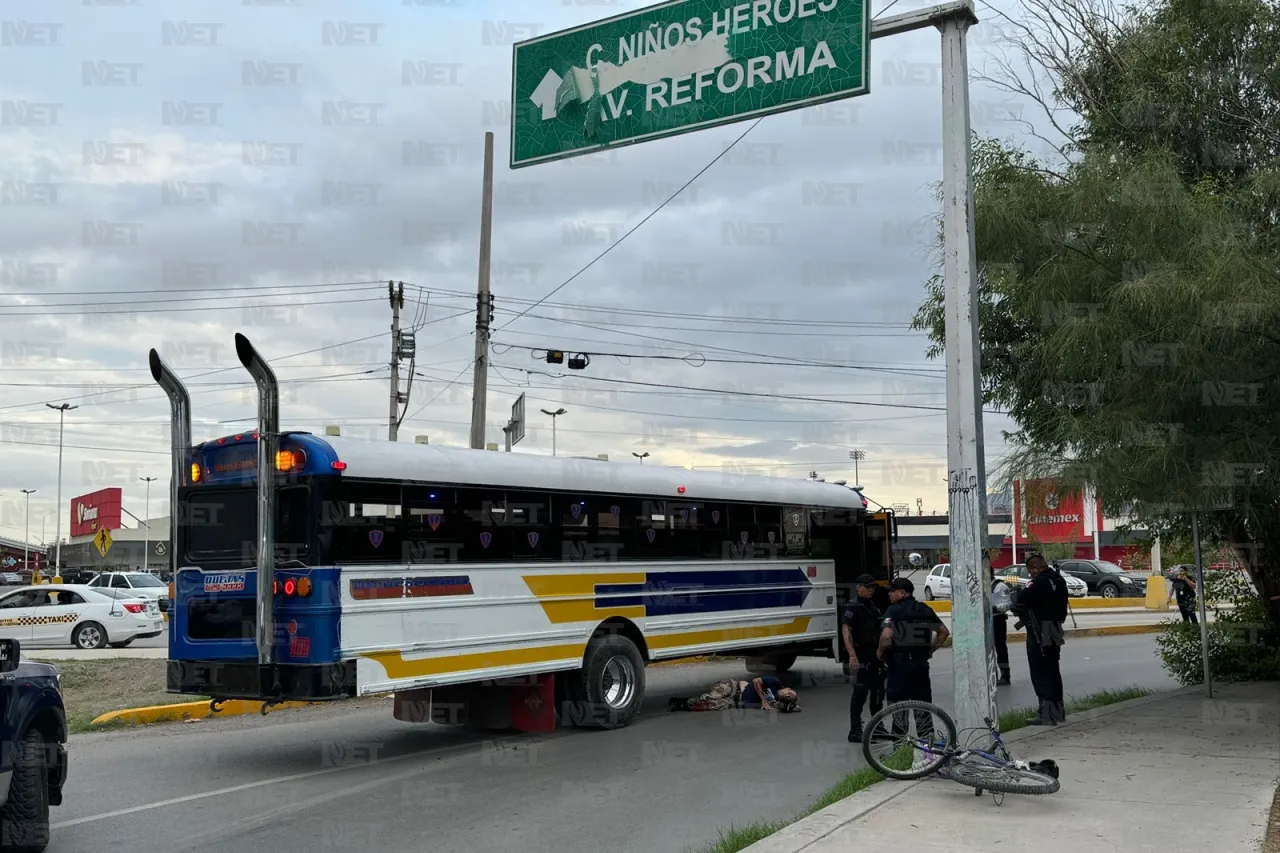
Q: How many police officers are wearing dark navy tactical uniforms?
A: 3